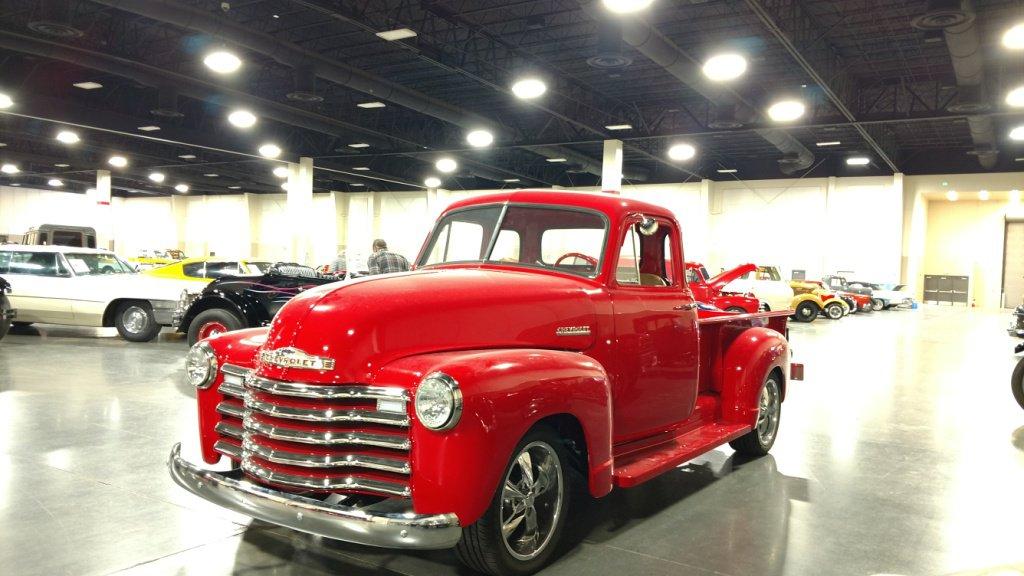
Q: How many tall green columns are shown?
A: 0